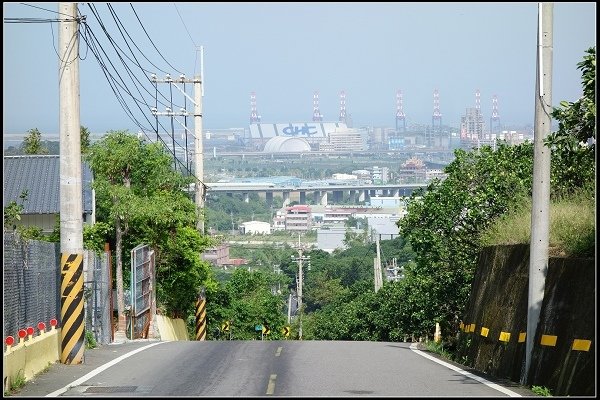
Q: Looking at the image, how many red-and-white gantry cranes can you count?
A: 7